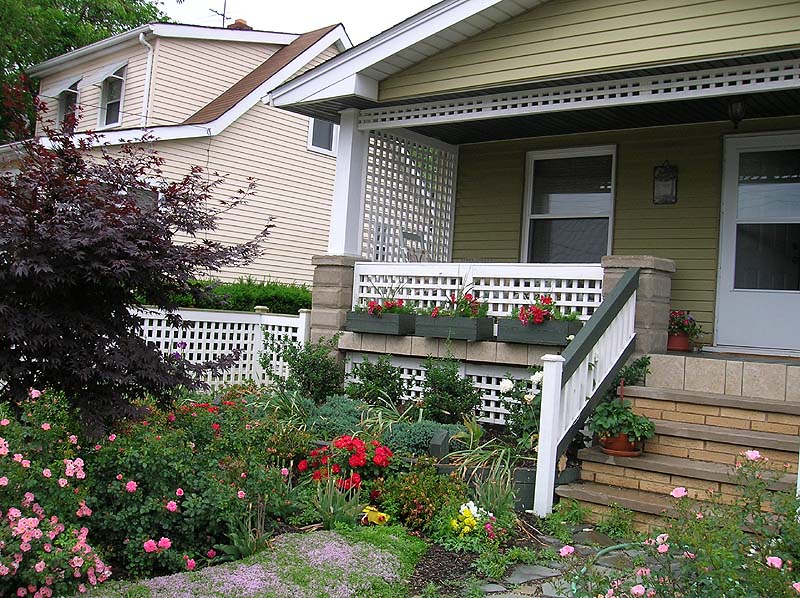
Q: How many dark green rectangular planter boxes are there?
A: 3